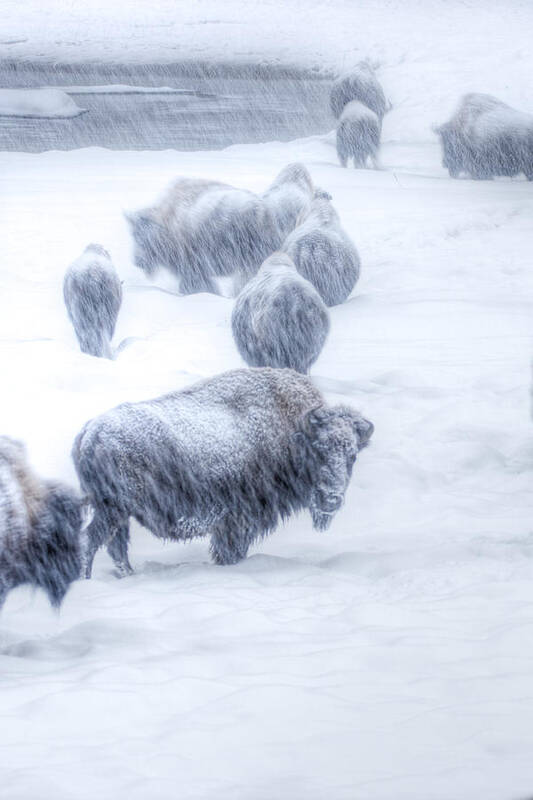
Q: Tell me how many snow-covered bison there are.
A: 10